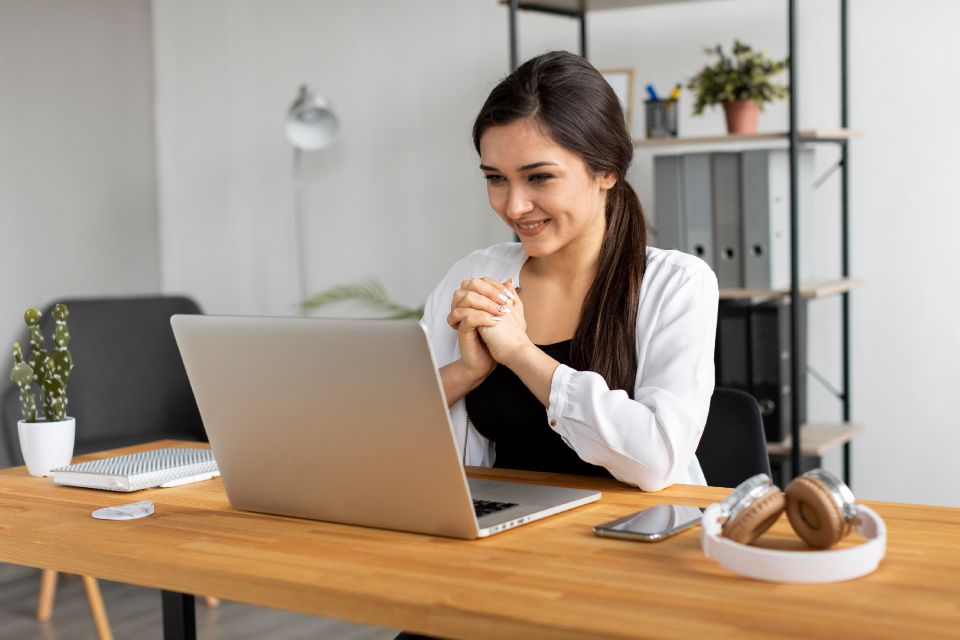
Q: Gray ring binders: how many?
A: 4